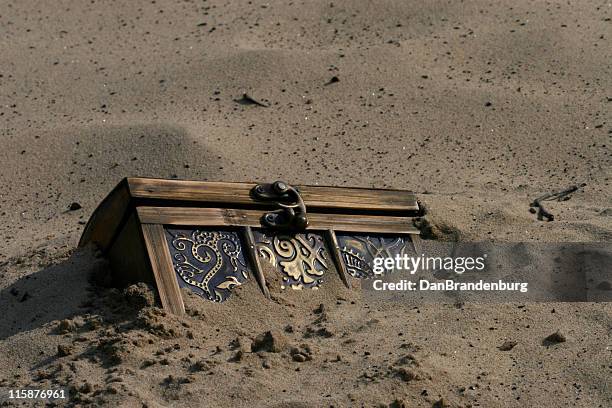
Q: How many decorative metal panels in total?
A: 3